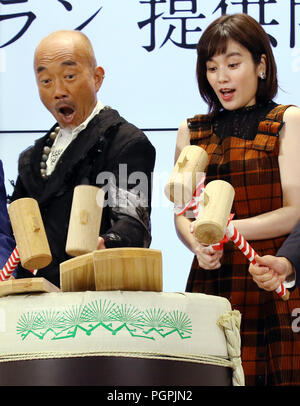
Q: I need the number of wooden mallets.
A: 4